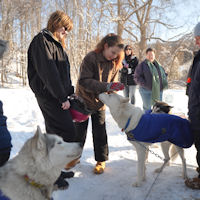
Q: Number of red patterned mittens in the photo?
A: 1